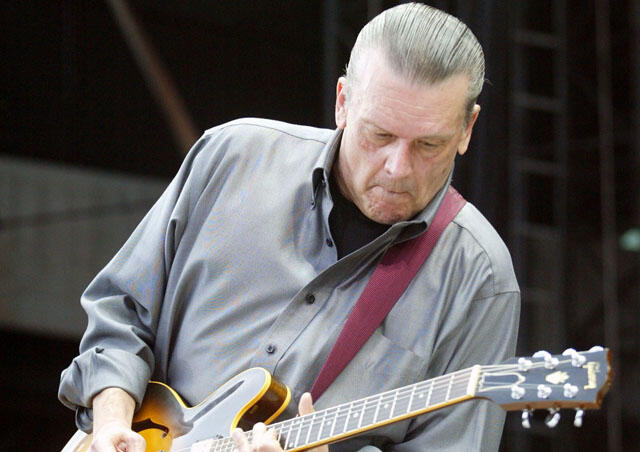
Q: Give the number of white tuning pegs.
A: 6